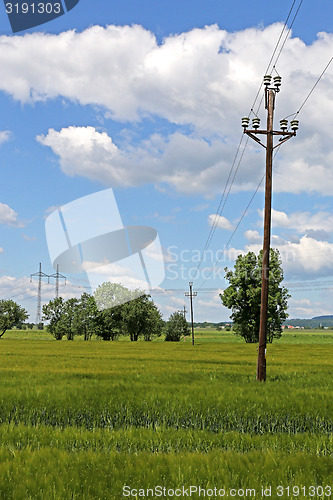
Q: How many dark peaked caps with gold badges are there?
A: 0